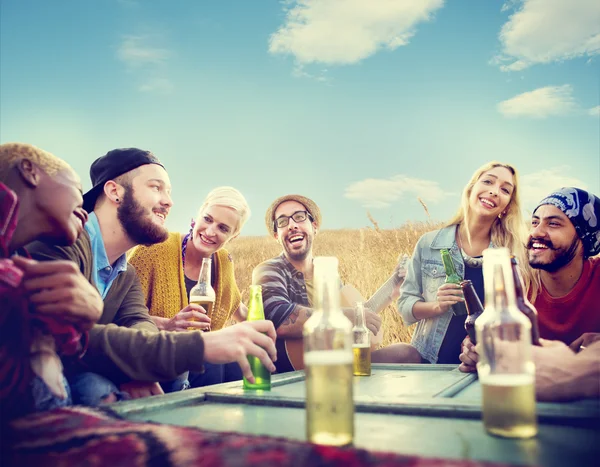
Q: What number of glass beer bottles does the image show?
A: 8